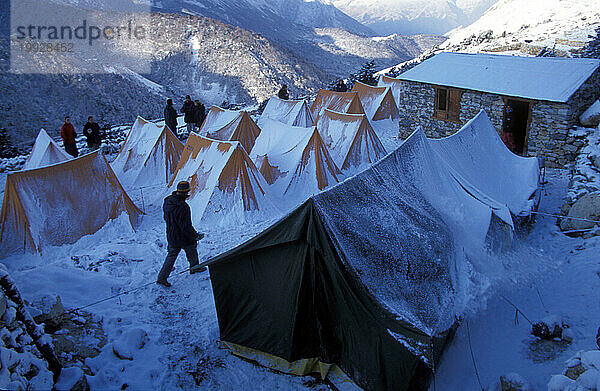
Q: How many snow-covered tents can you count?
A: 13